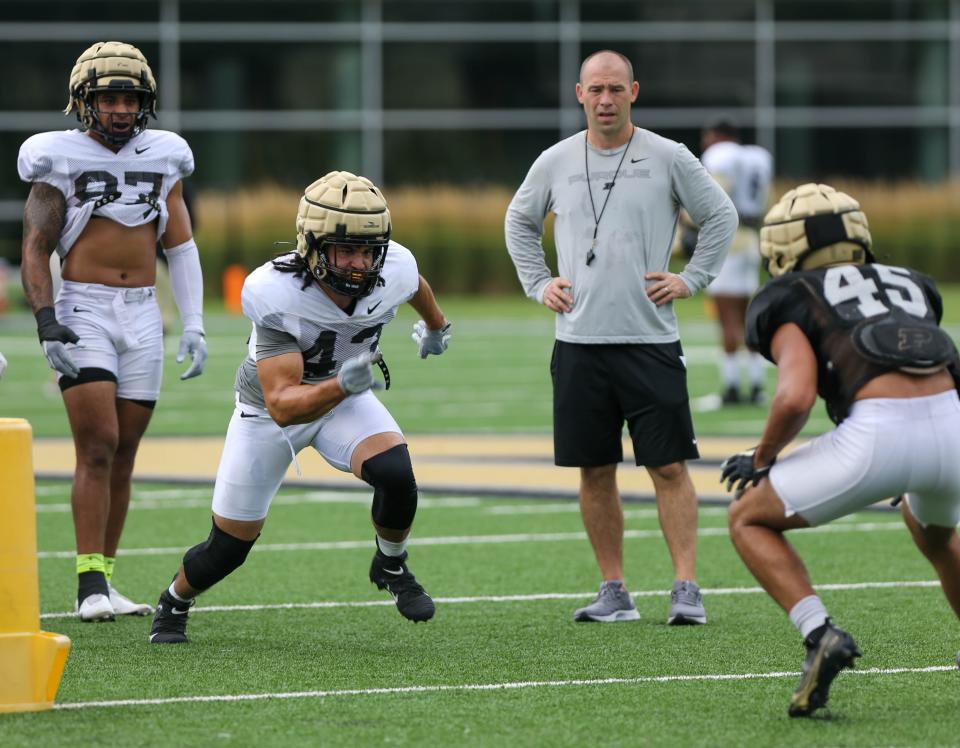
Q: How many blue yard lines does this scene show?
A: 0